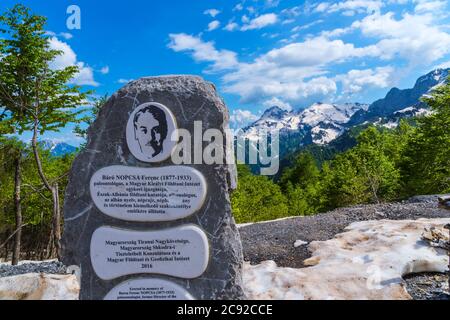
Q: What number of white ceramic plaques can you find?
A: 4